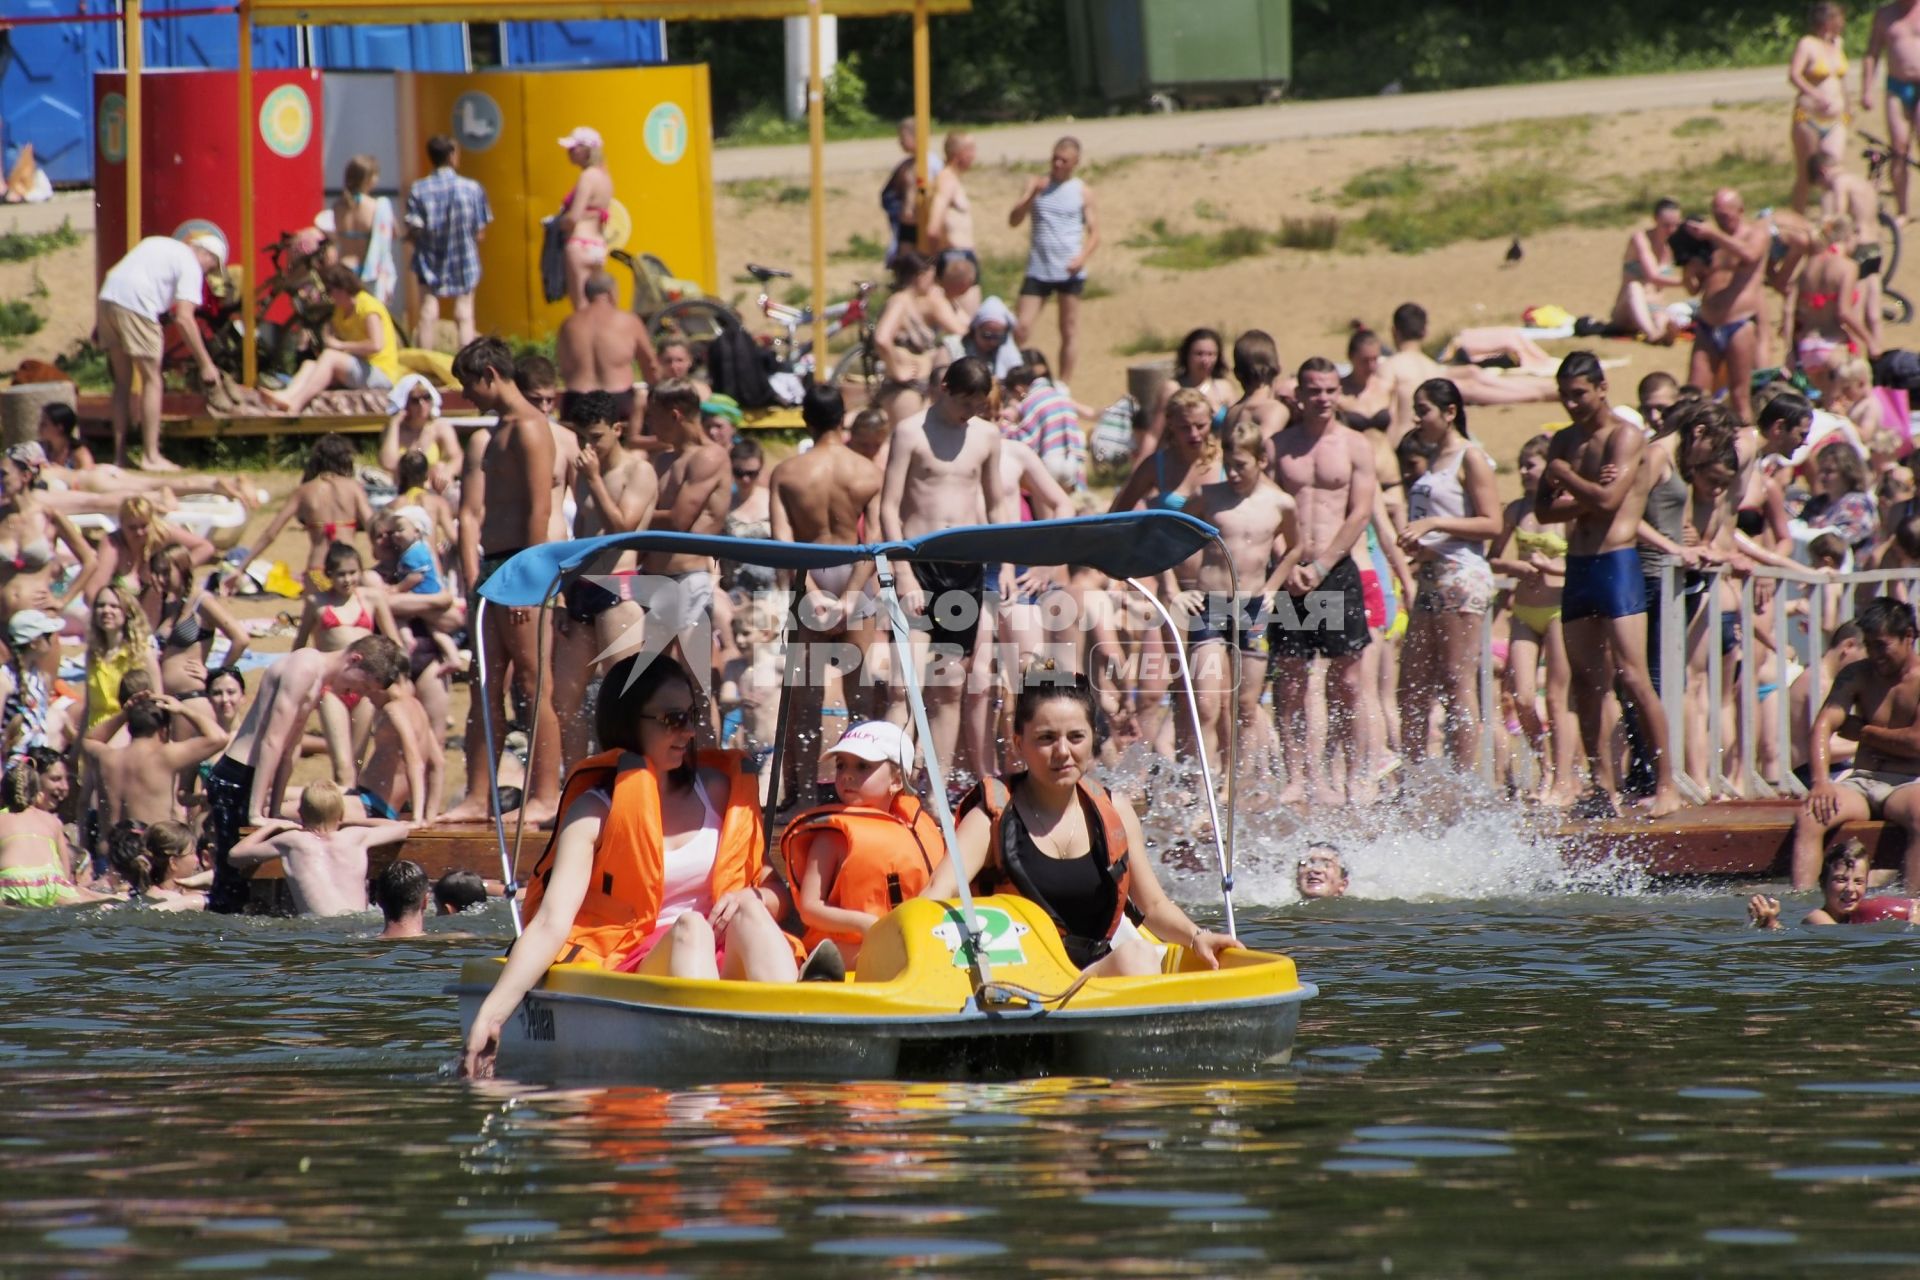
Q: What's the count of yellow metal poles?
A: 4